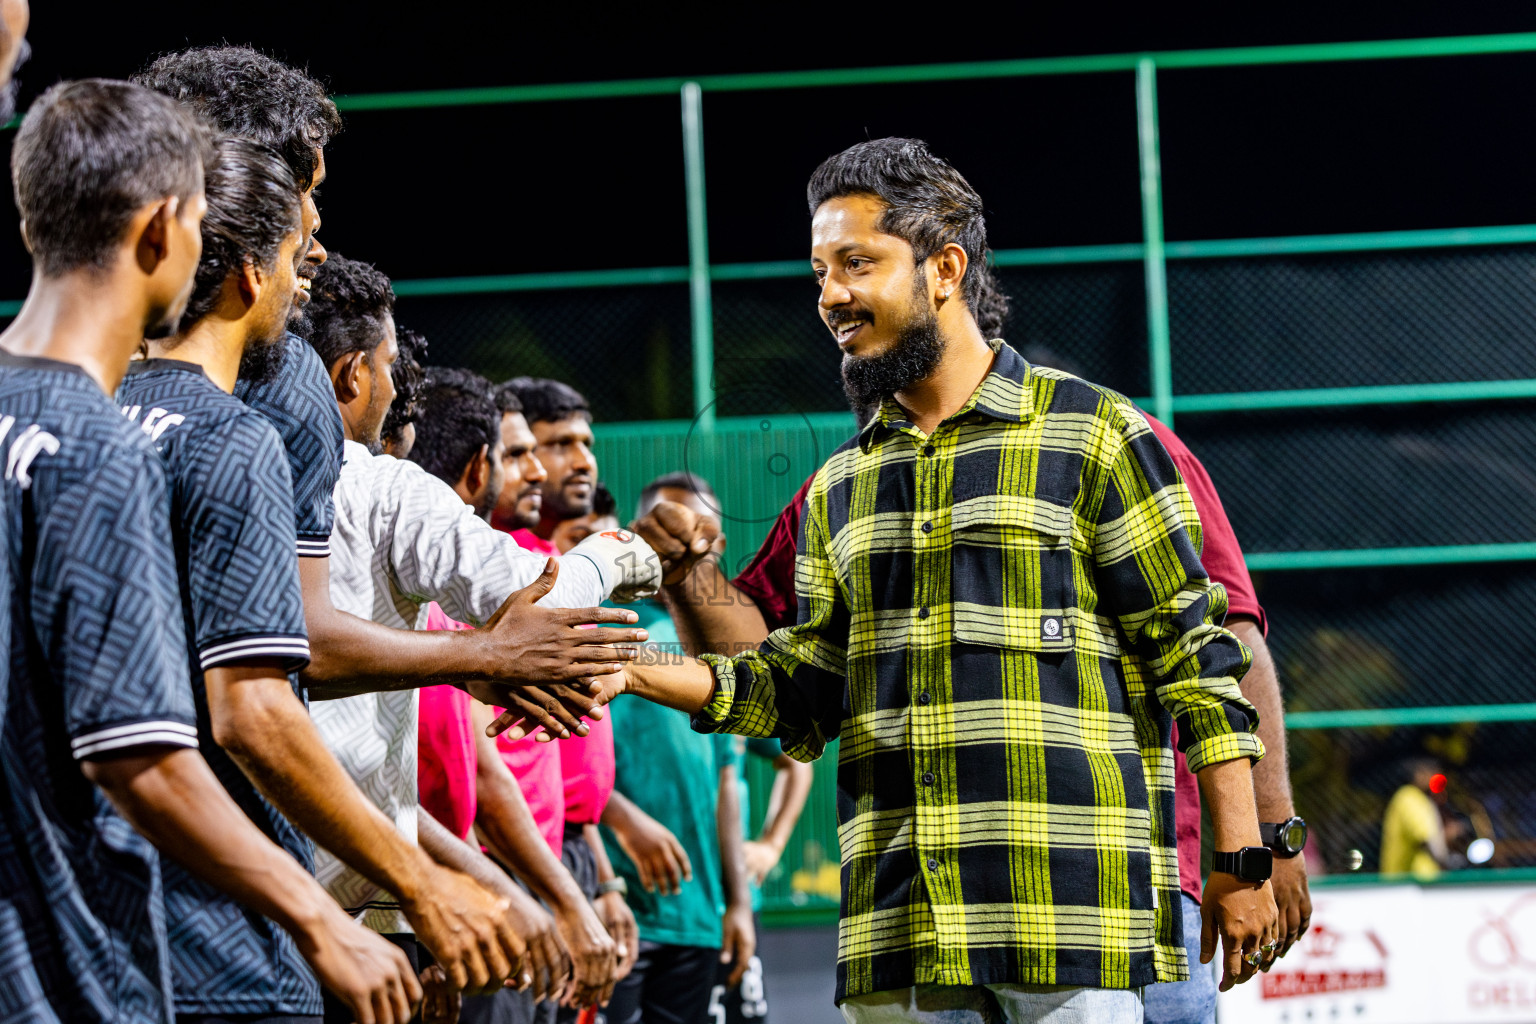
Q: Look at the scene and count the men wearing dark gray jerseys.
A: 3